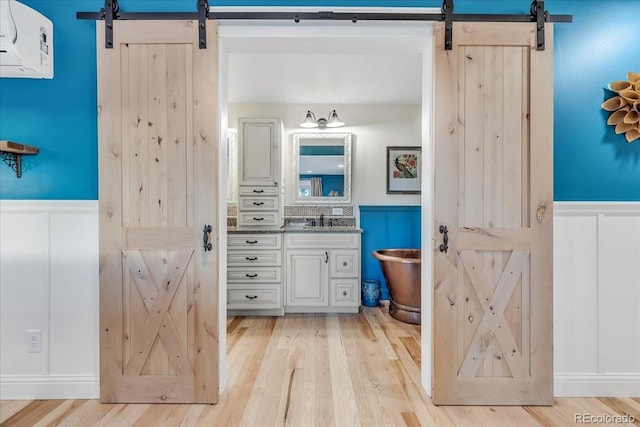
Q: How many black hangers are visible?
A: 4